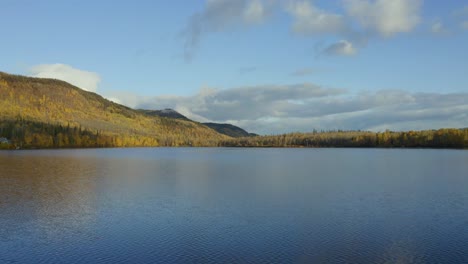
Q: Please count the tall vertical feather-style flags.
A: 0